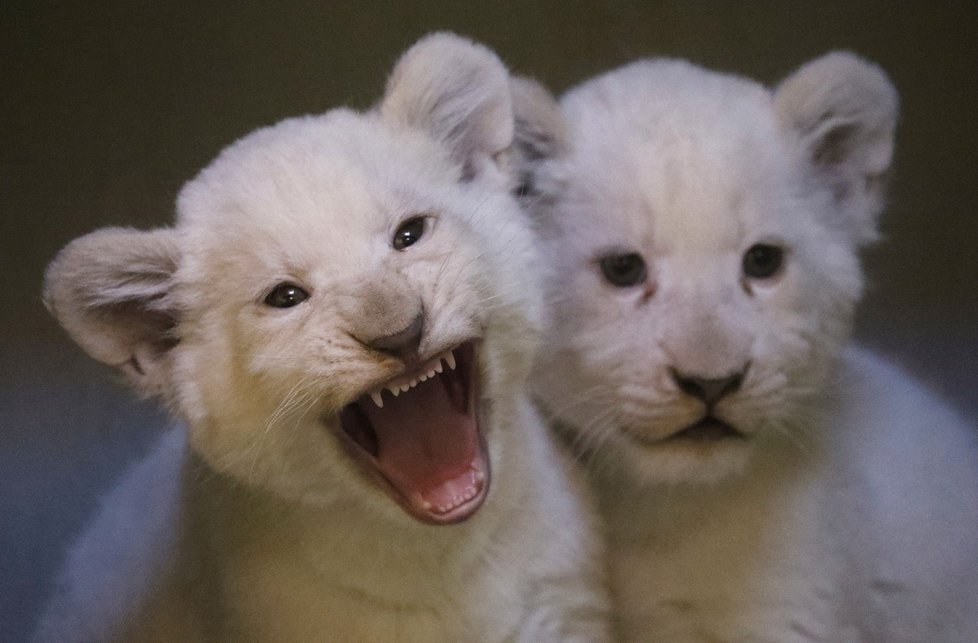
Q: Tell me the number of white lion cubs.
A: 2